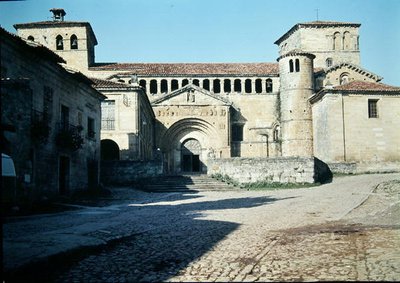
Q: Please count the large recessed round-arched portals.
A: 1